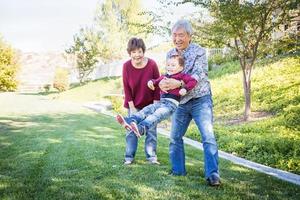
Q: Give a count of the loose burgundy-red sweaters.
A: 1